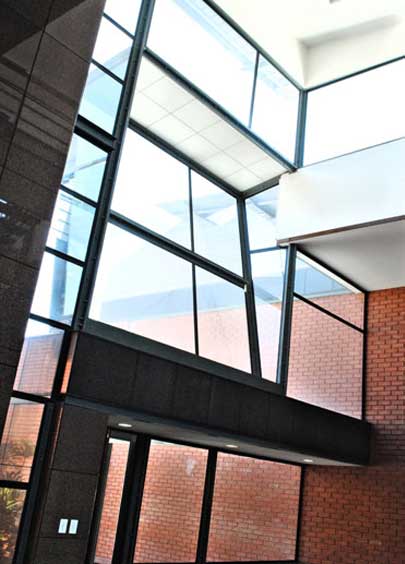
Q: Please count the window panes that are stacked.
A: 9